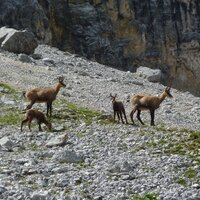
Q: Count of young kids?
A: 2